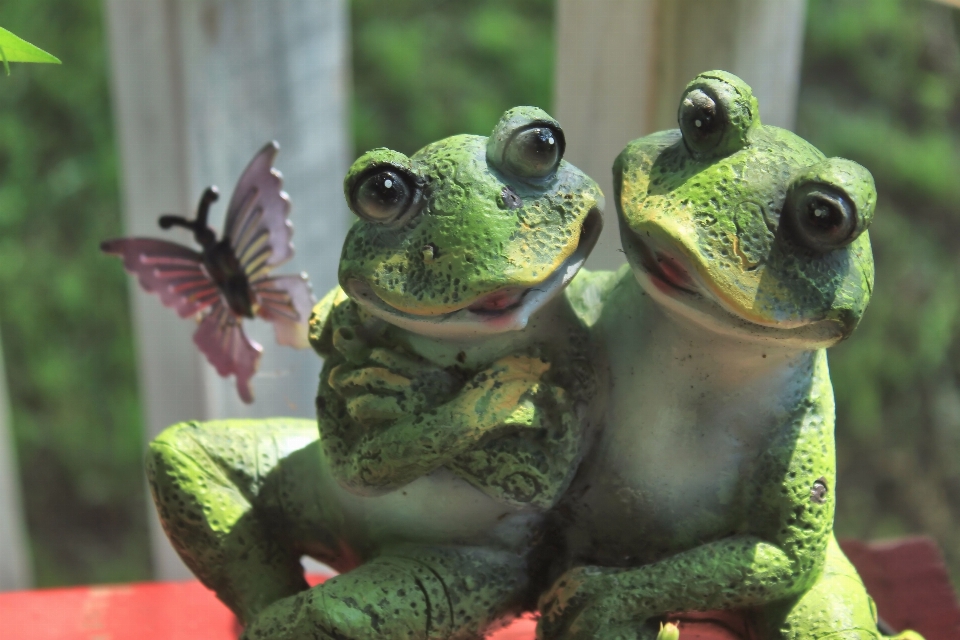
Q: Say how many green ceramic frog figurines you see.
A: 2